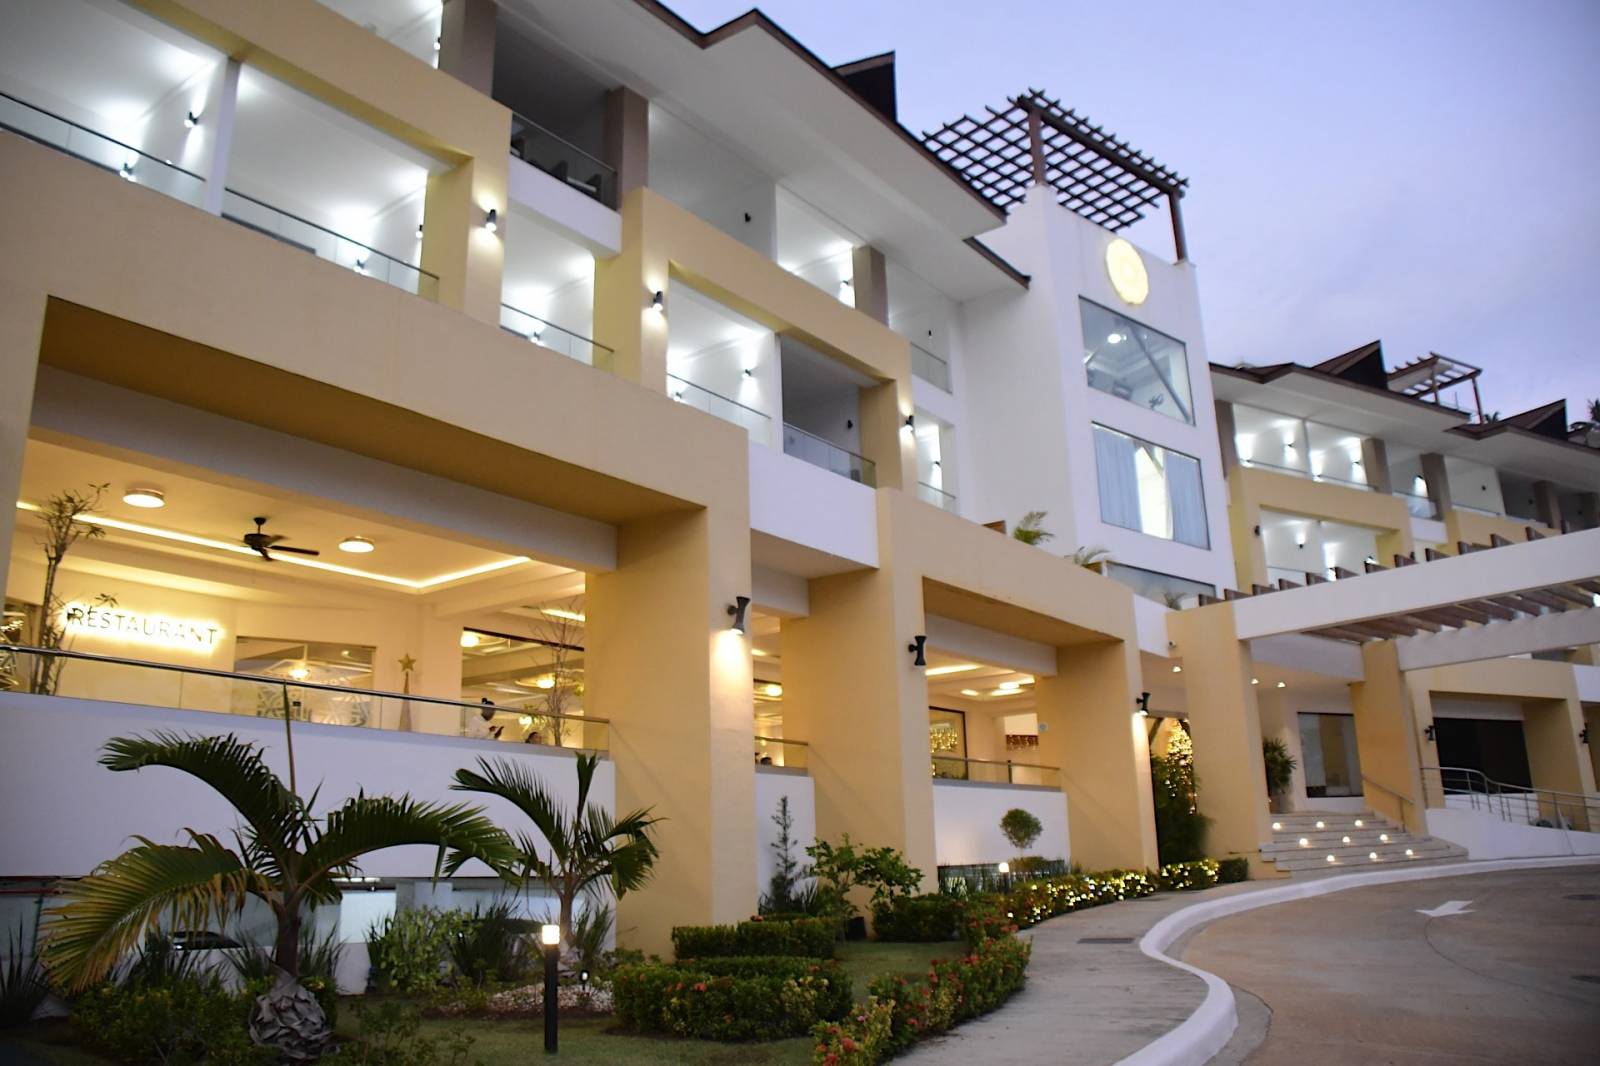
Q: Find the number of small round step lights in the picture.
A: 9